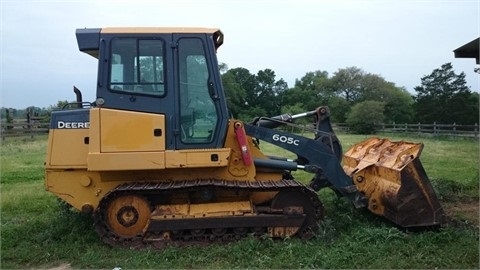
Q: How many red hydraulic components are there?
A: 1